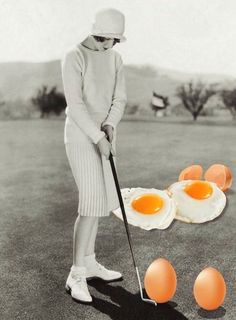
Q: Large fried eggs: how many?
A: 2